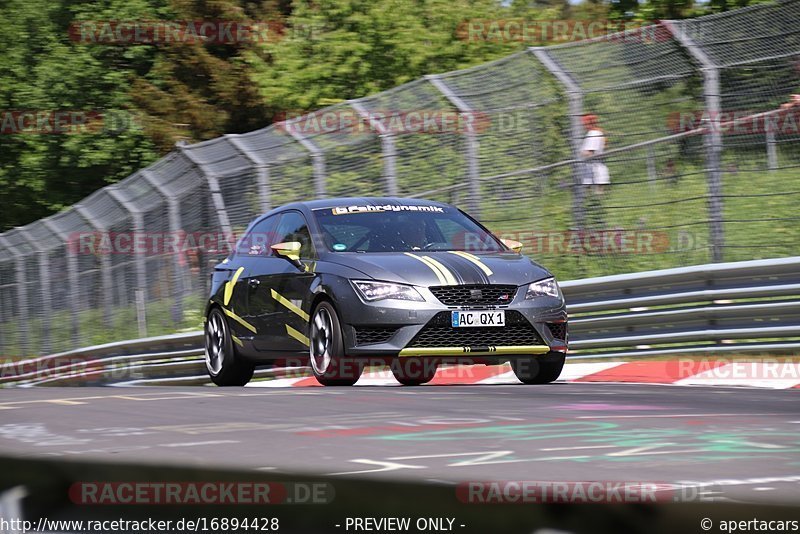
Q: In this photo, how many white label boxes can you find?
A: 1